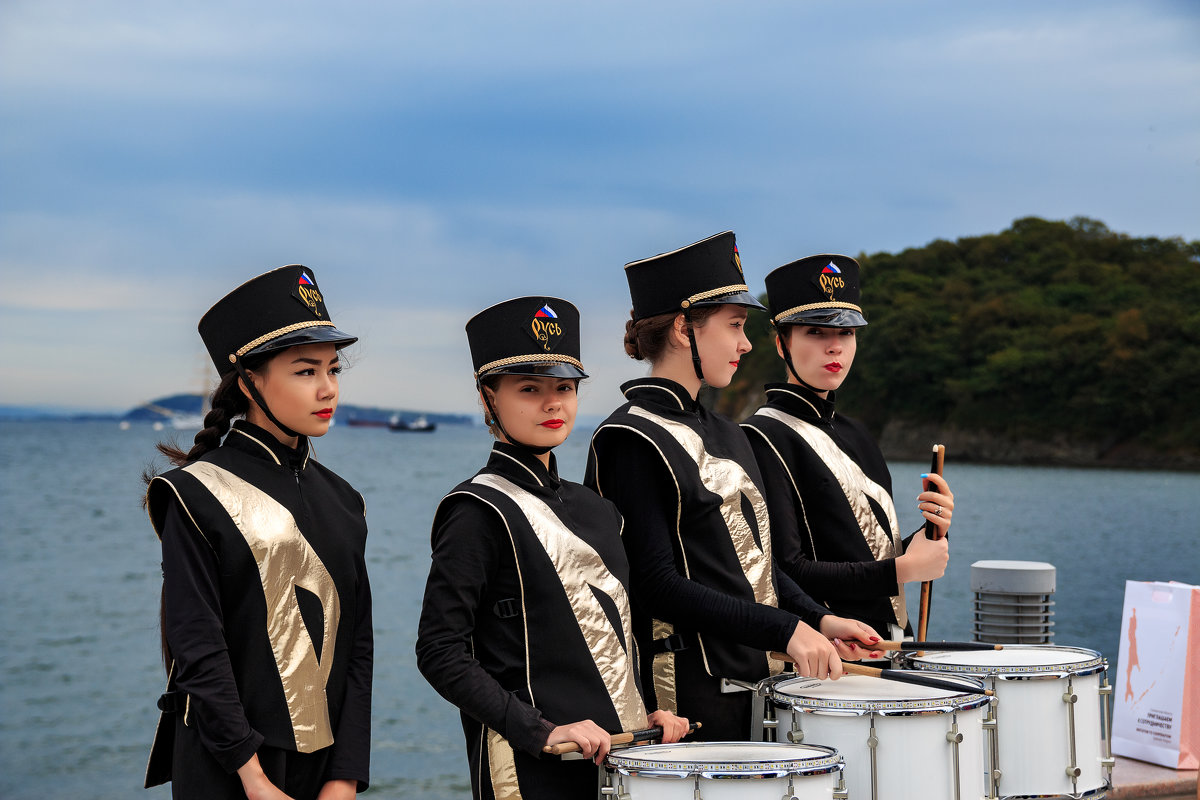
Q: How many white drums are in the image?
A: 3